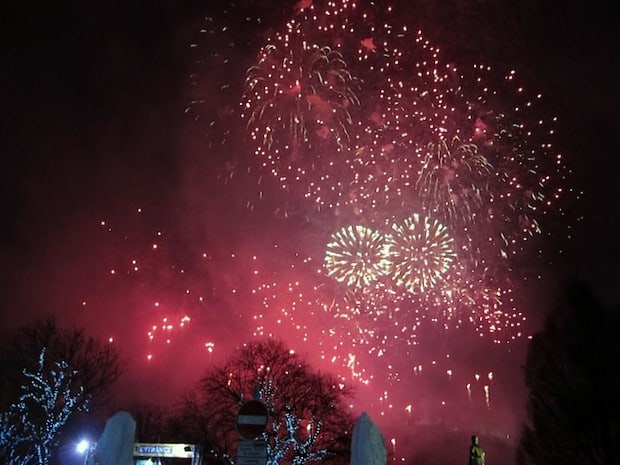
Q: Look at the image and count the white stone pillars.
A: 2